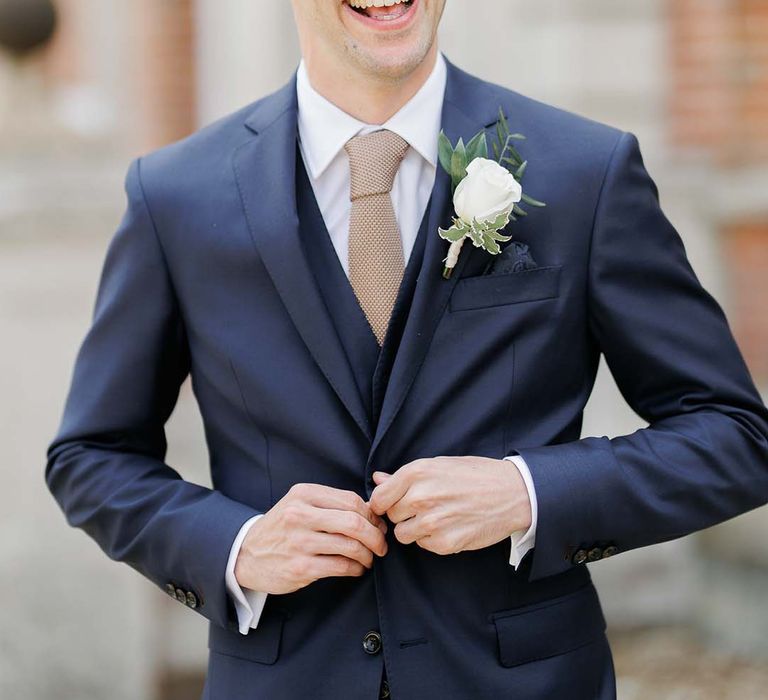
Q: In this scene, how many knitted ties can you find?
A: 1